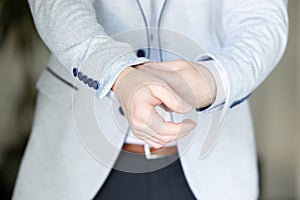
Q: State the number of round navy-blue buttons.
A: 7